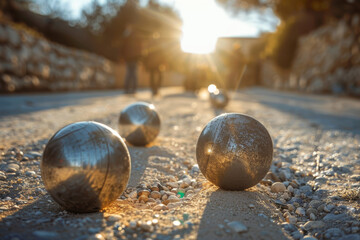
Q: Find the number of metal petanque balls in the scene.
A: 4